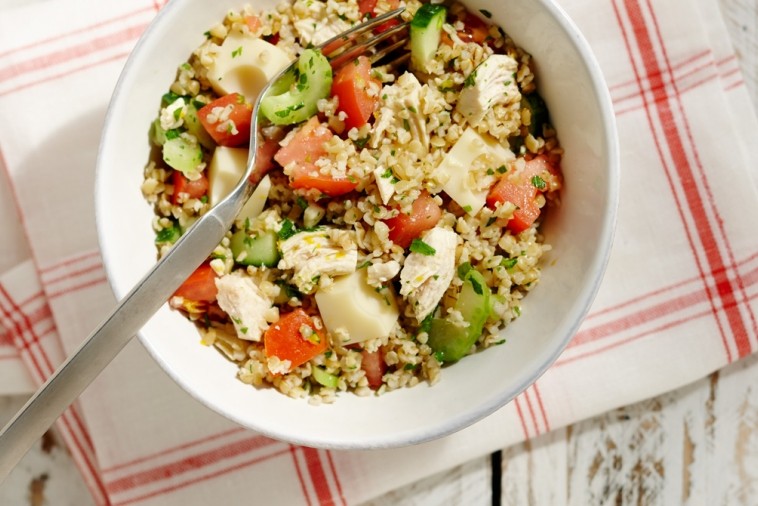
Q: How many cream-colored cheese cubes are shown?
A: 4